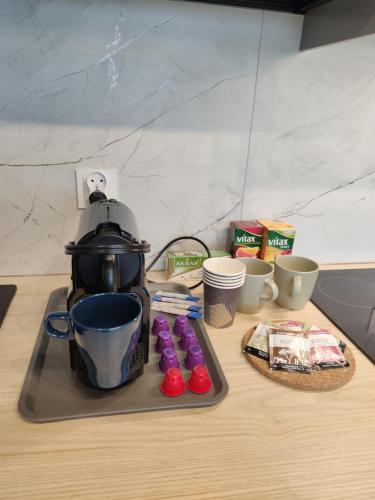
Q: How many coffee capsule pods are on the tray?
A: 8